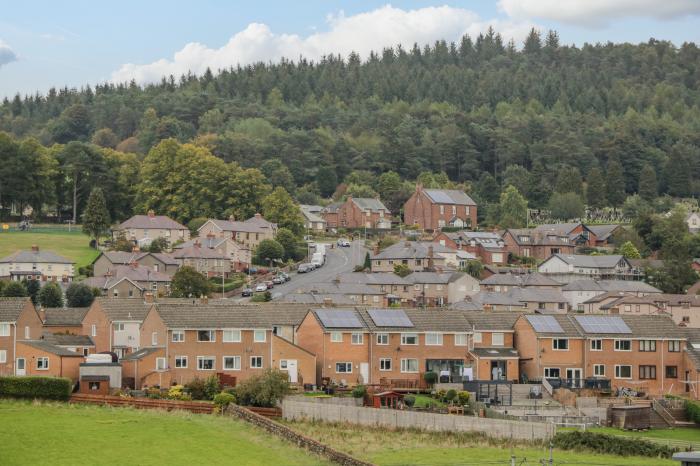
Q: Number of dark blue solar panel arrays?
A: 4